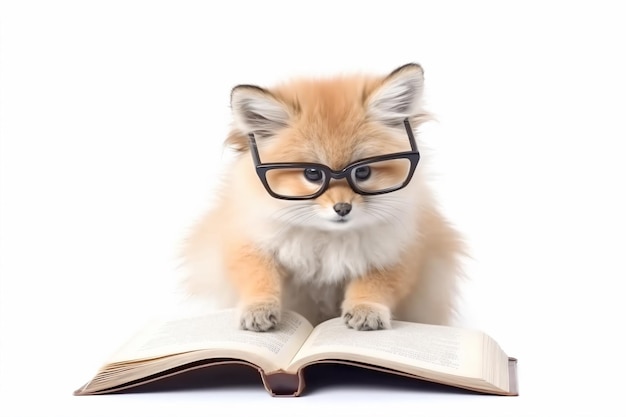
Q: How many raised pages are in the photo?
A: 0